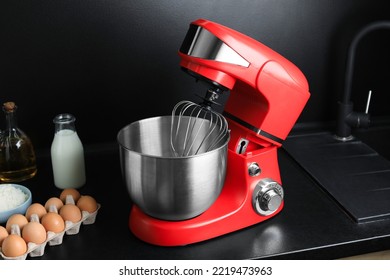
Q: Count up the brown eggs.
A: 10